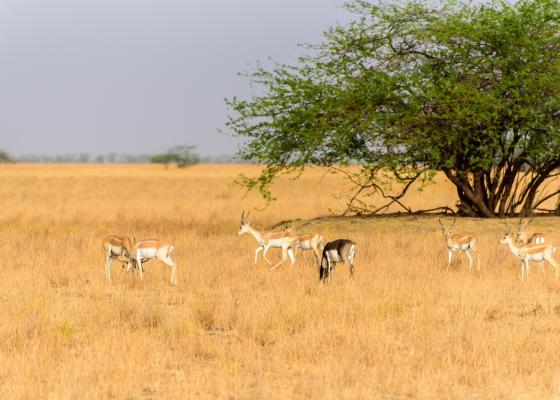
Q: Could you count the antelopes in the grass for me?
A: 8